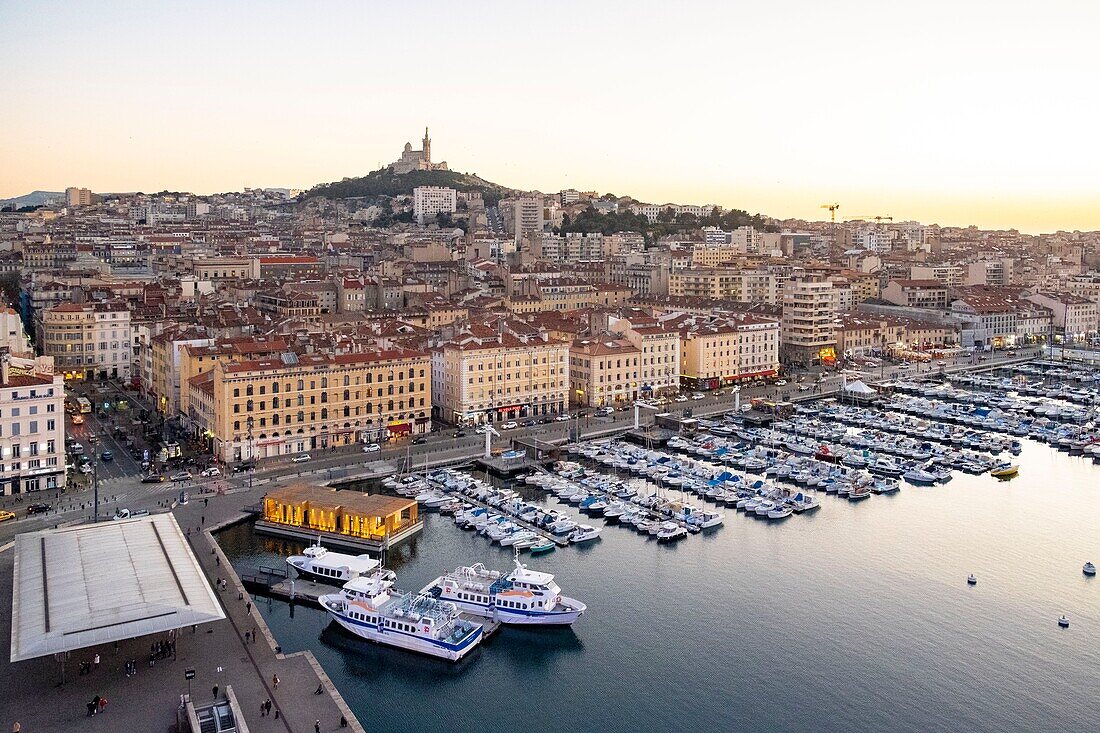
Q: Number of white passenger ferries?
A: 3